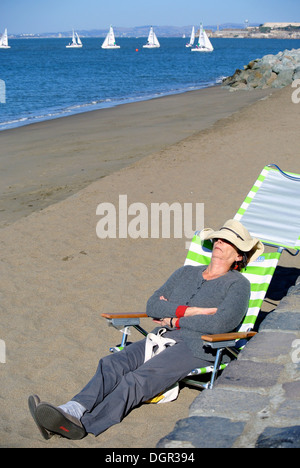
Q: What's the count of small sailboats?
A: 6